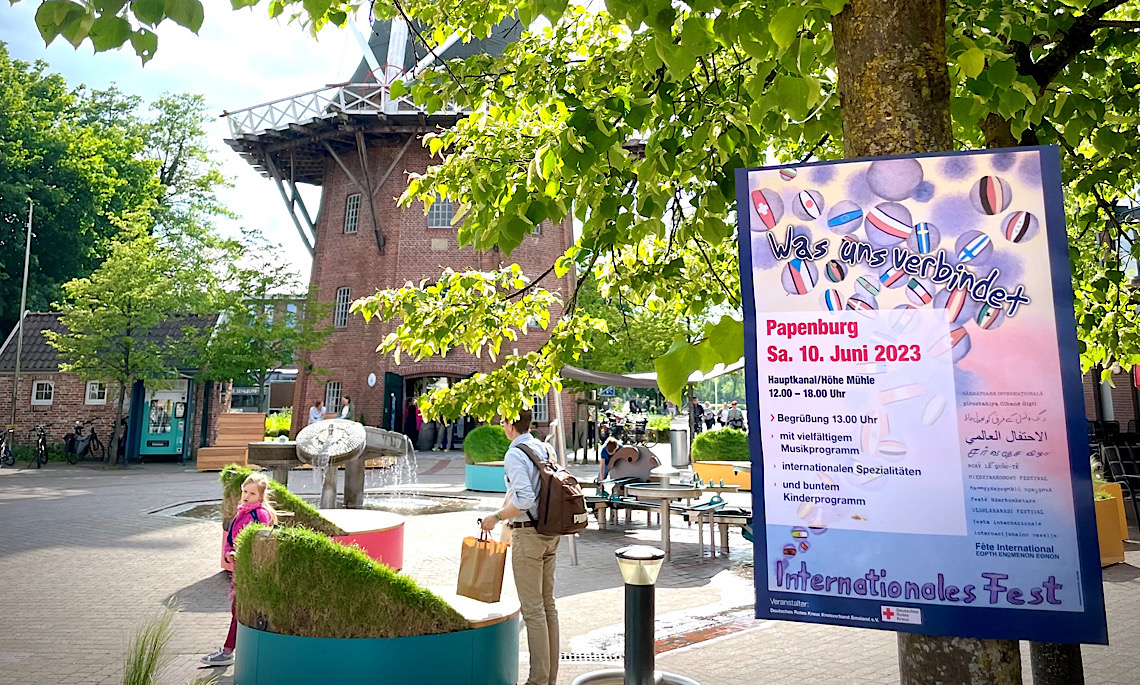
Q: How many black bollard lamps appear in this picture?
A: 1